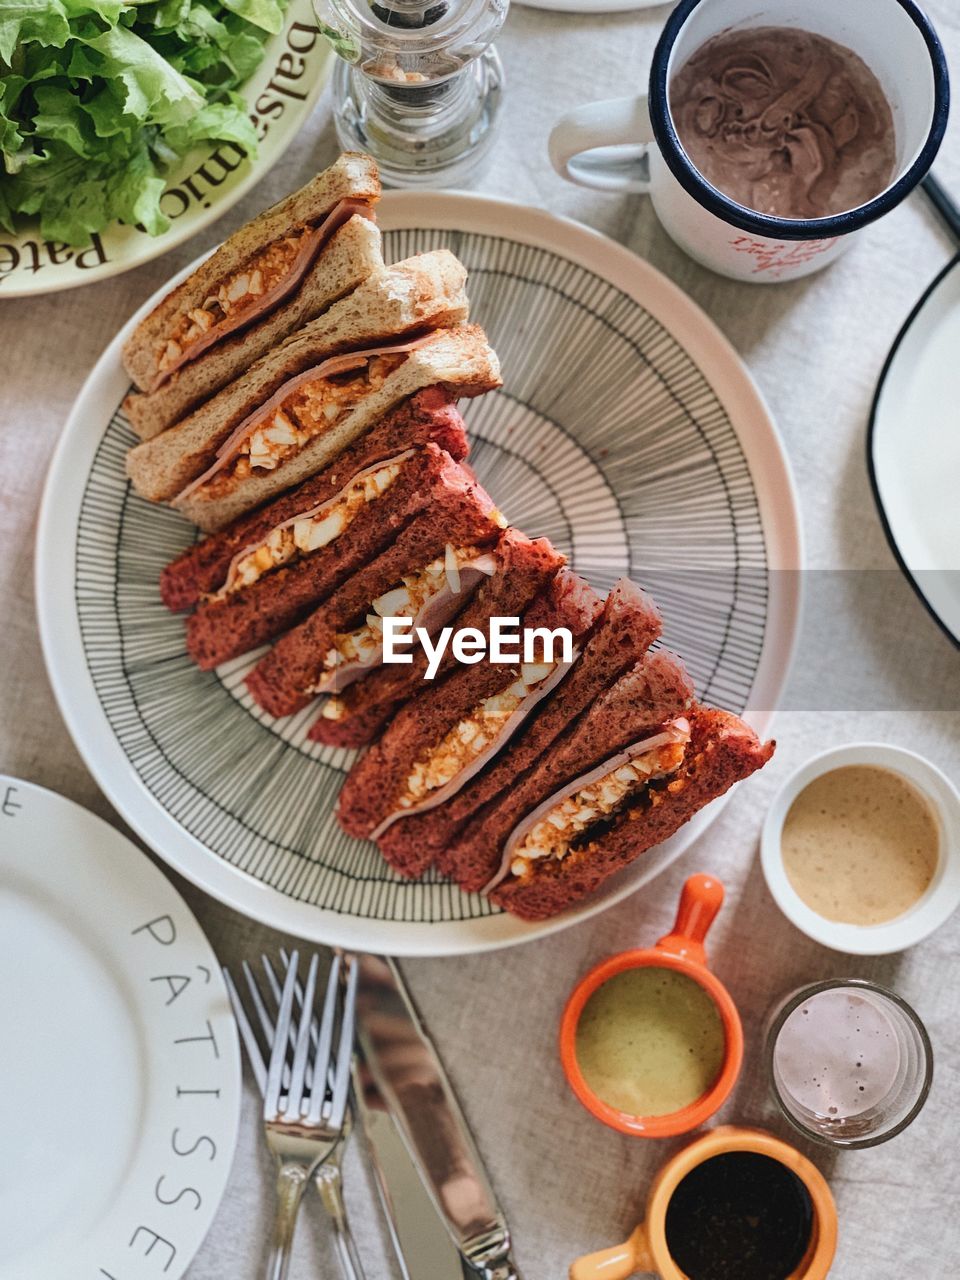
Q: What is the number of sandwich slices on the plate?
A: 6